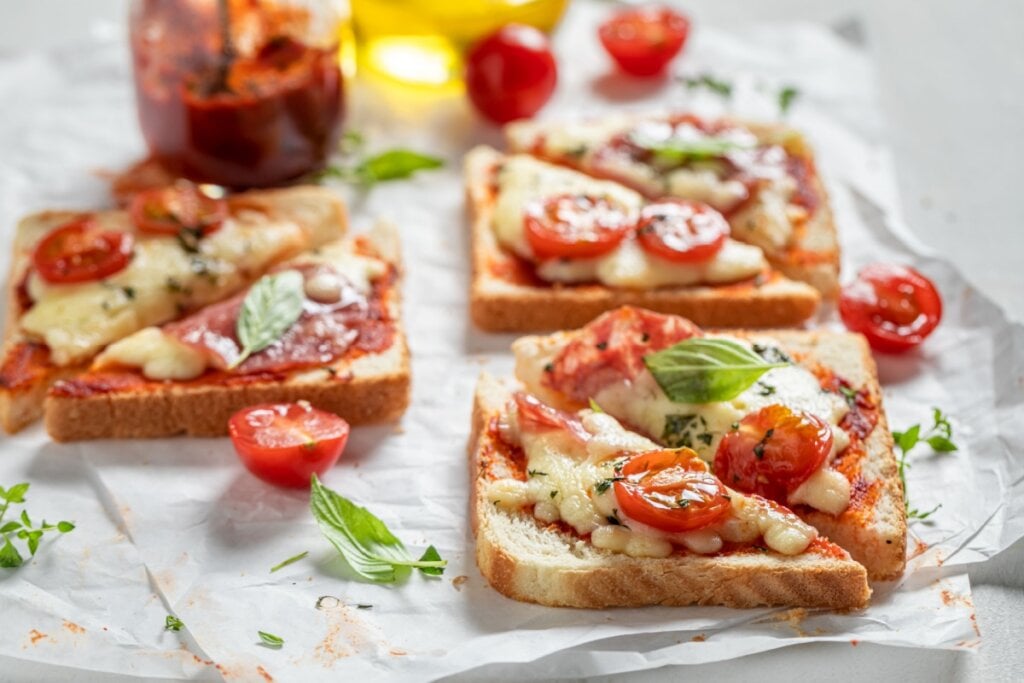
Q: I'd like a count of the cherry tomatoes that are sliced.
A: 9